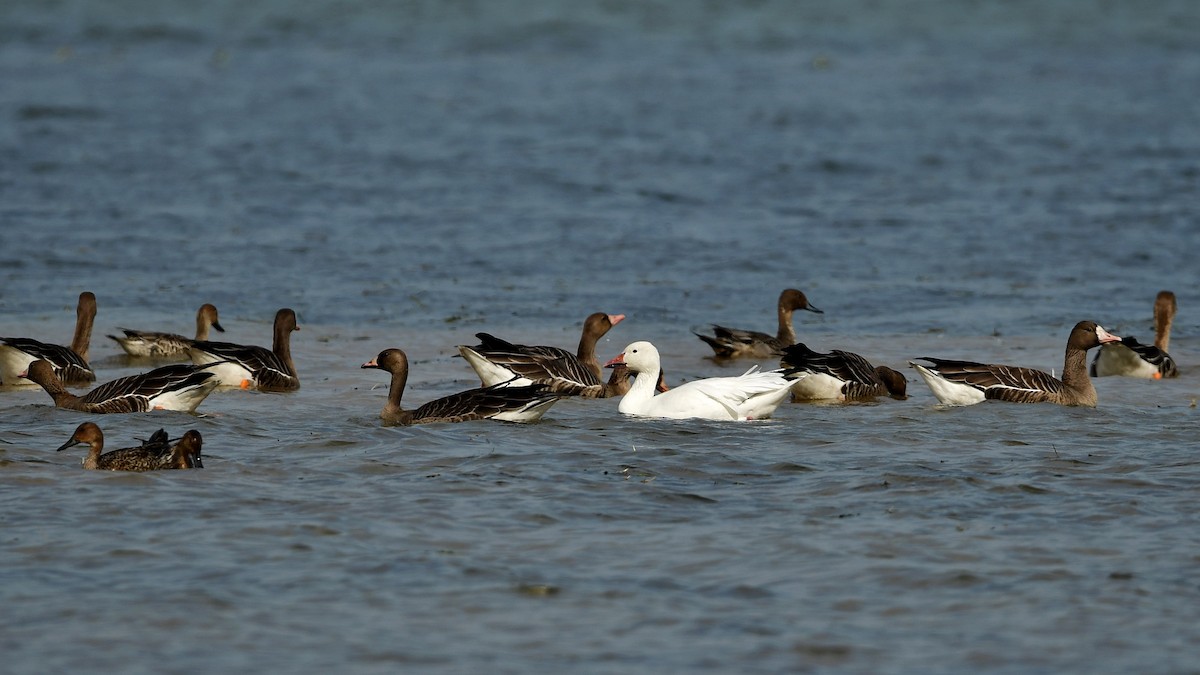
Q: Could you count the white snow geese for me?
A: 1